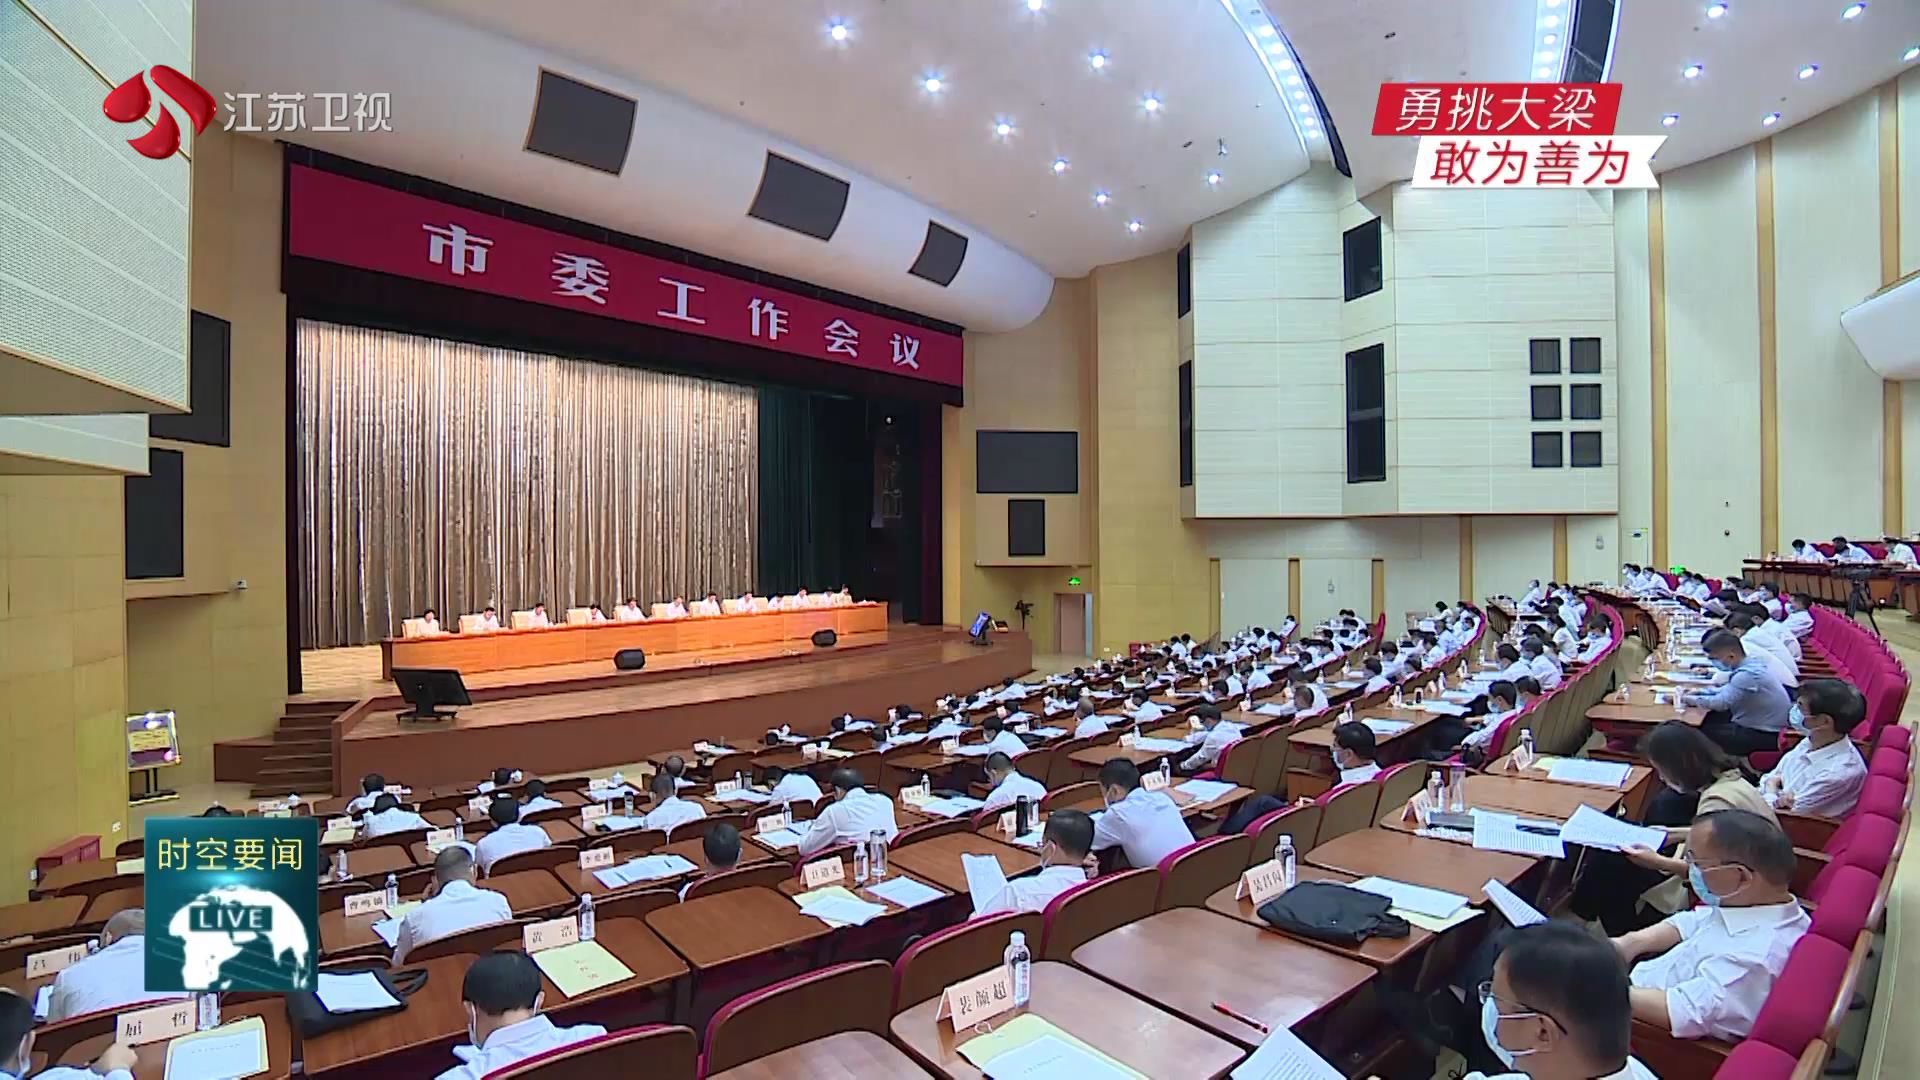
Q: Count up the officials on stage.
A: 12